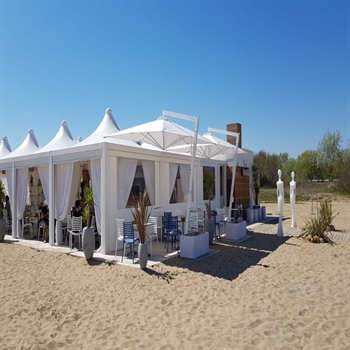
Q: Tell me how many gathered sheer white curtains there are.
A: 9